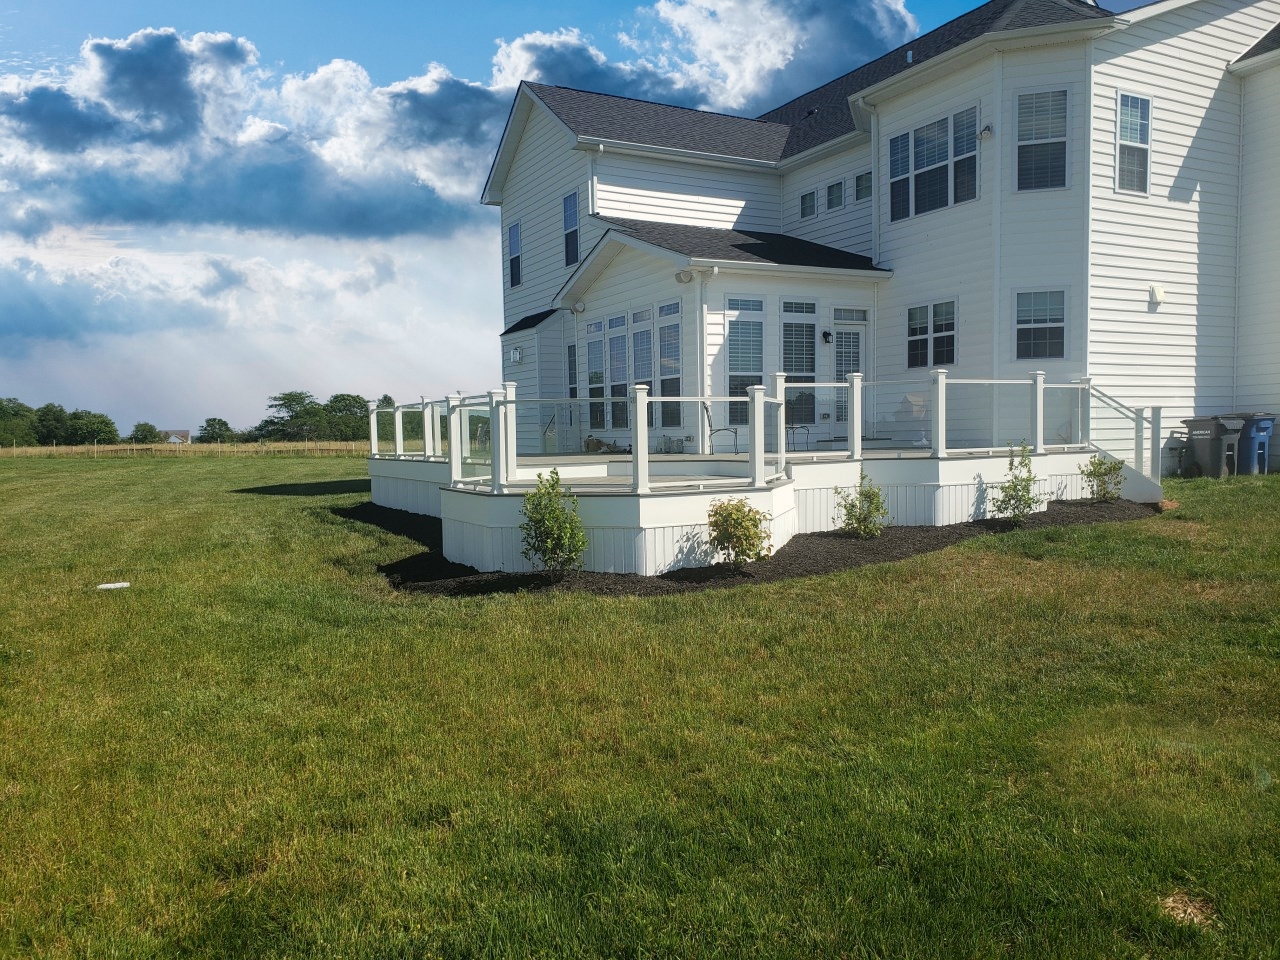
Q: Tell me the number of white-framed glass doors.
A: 1